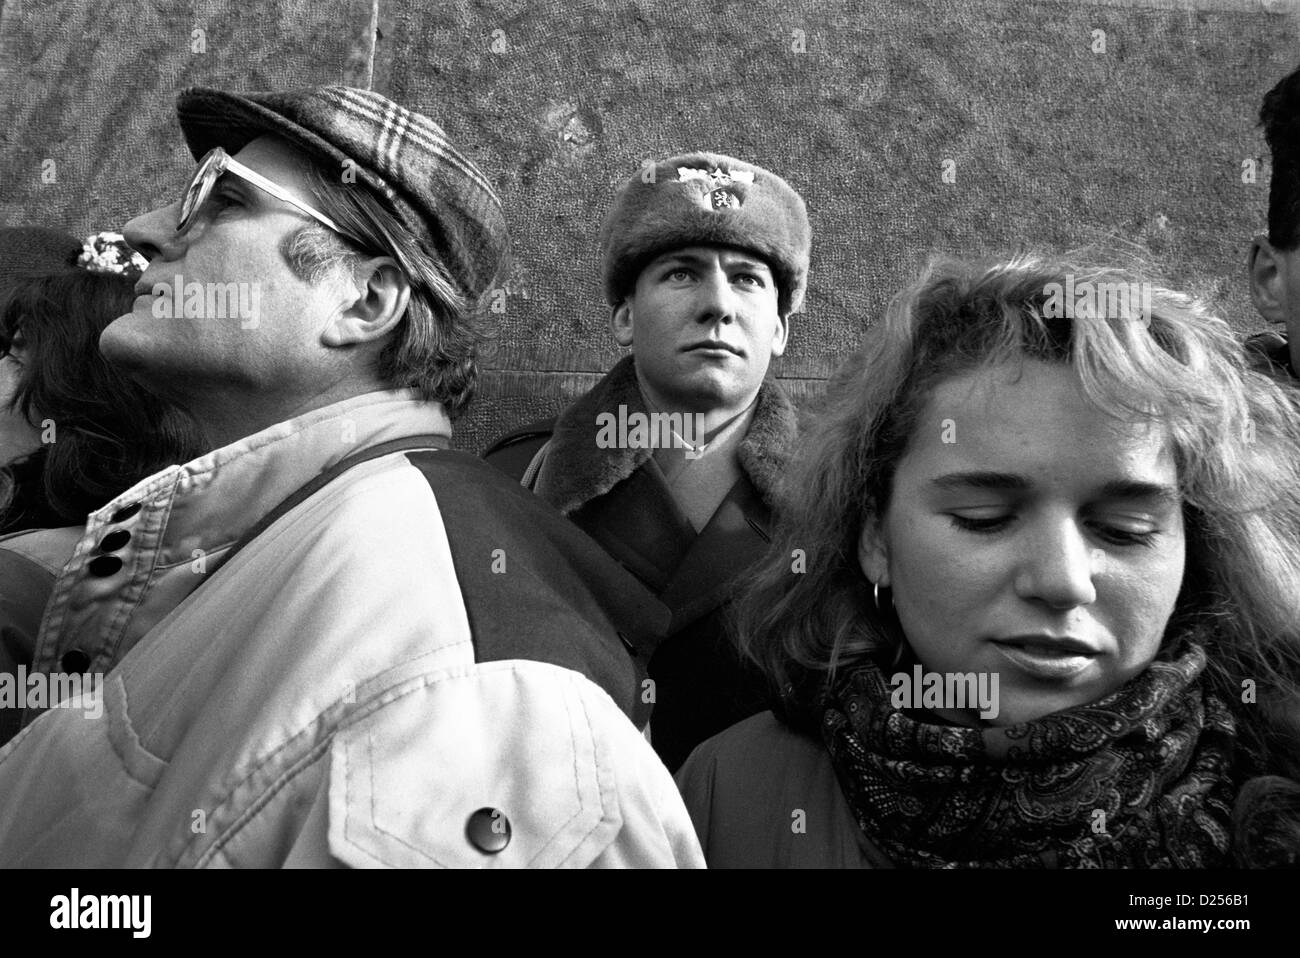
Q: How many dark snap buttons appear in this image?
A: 5